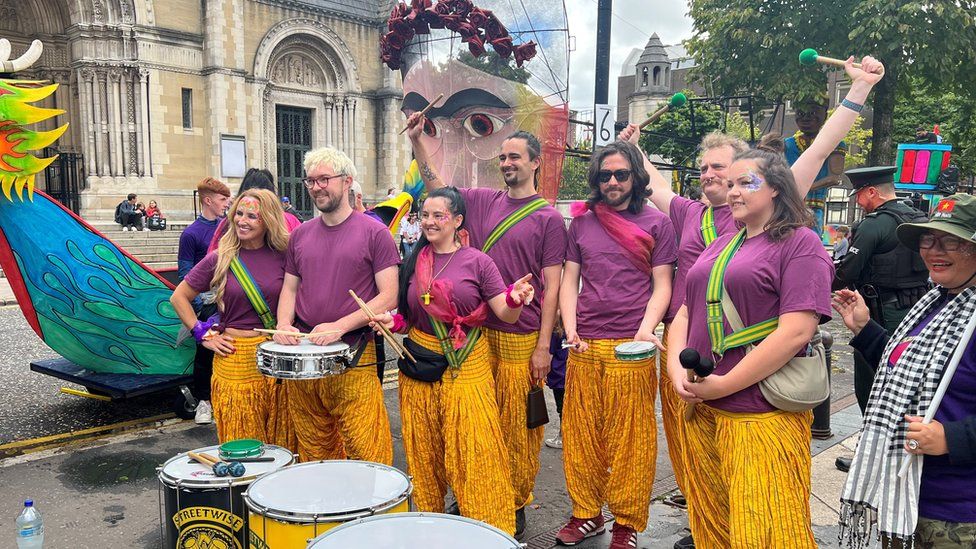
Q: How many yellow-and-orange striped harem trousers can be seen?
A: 7